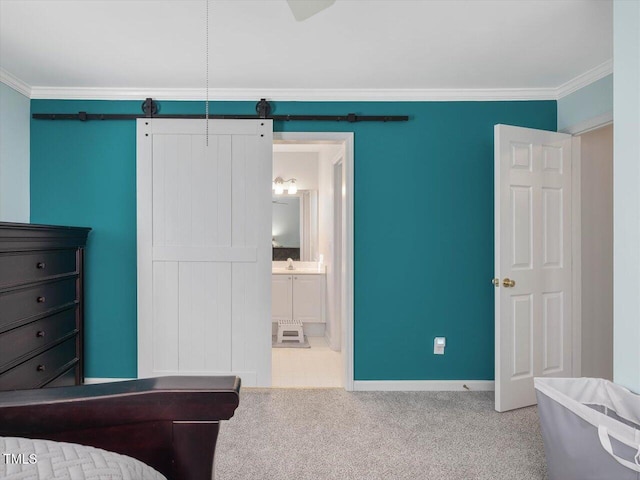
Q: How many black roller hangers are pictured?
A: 2